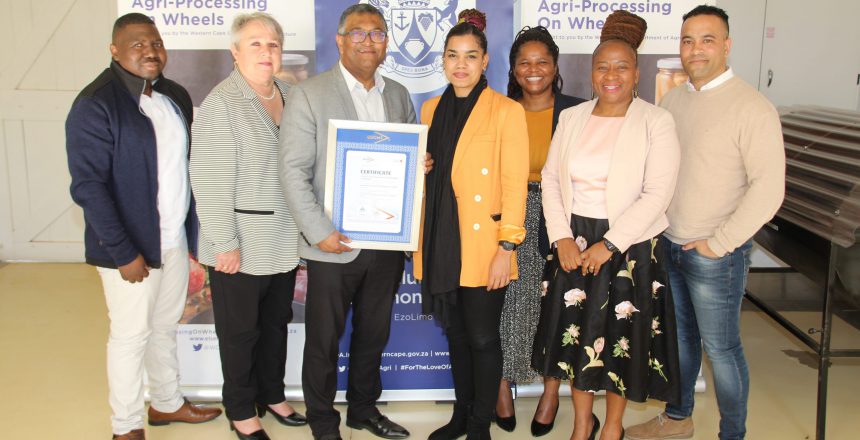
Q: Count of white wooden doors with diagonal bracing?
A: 1